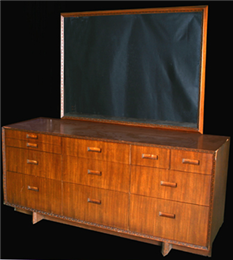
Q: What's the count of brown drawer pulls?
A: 11